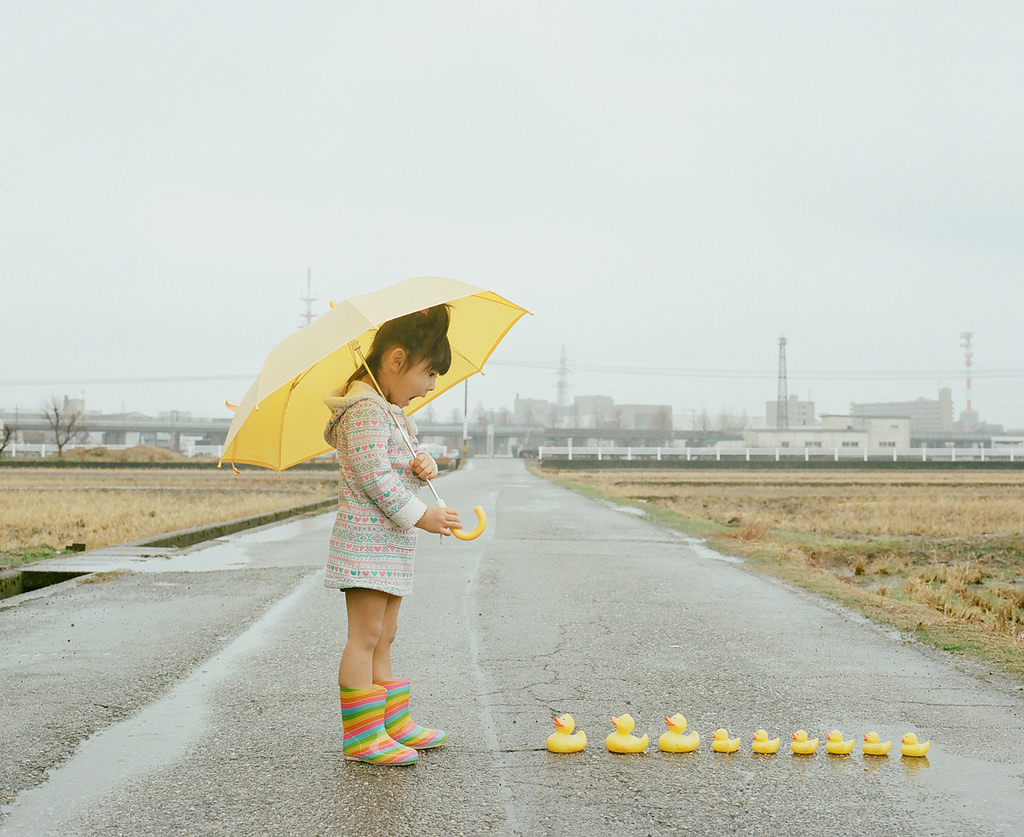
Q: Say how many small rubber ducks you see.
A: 6